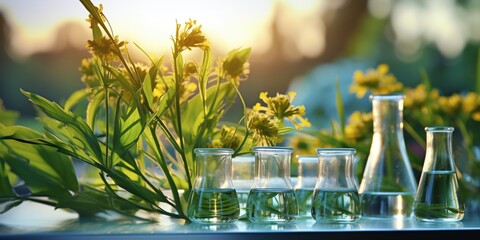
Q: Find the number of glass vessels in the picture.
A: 7